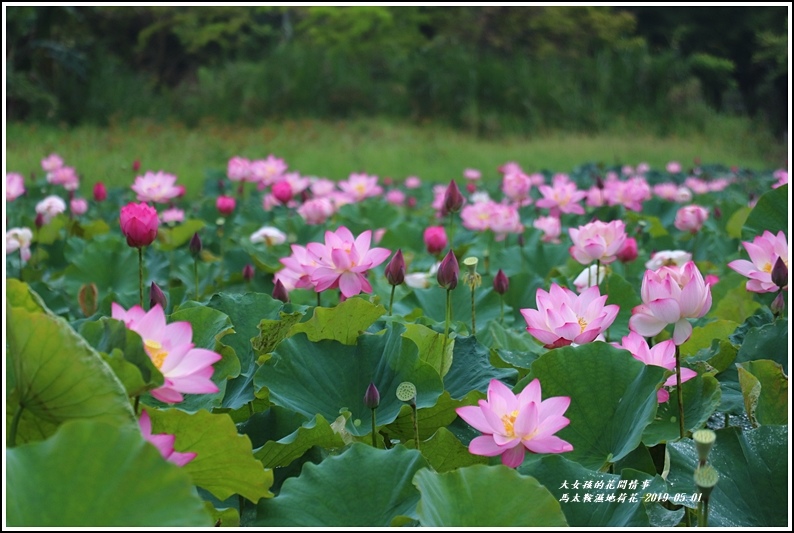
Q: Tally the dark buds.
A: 11